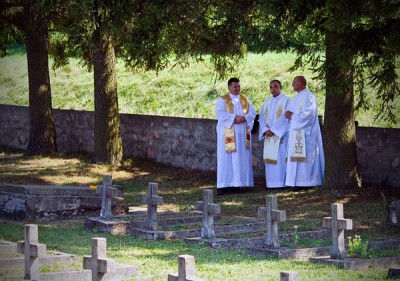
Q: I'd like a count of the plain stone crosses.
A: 9